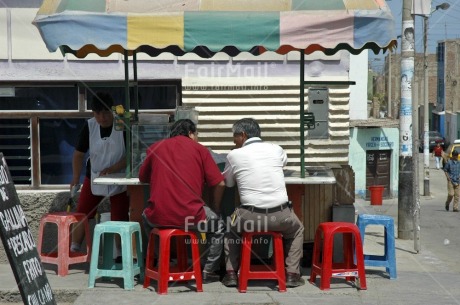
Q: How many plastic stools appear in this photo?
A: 6